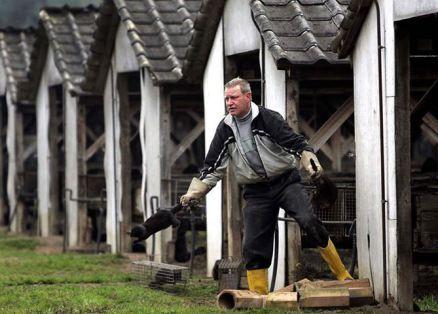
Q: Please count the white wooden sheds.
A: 5